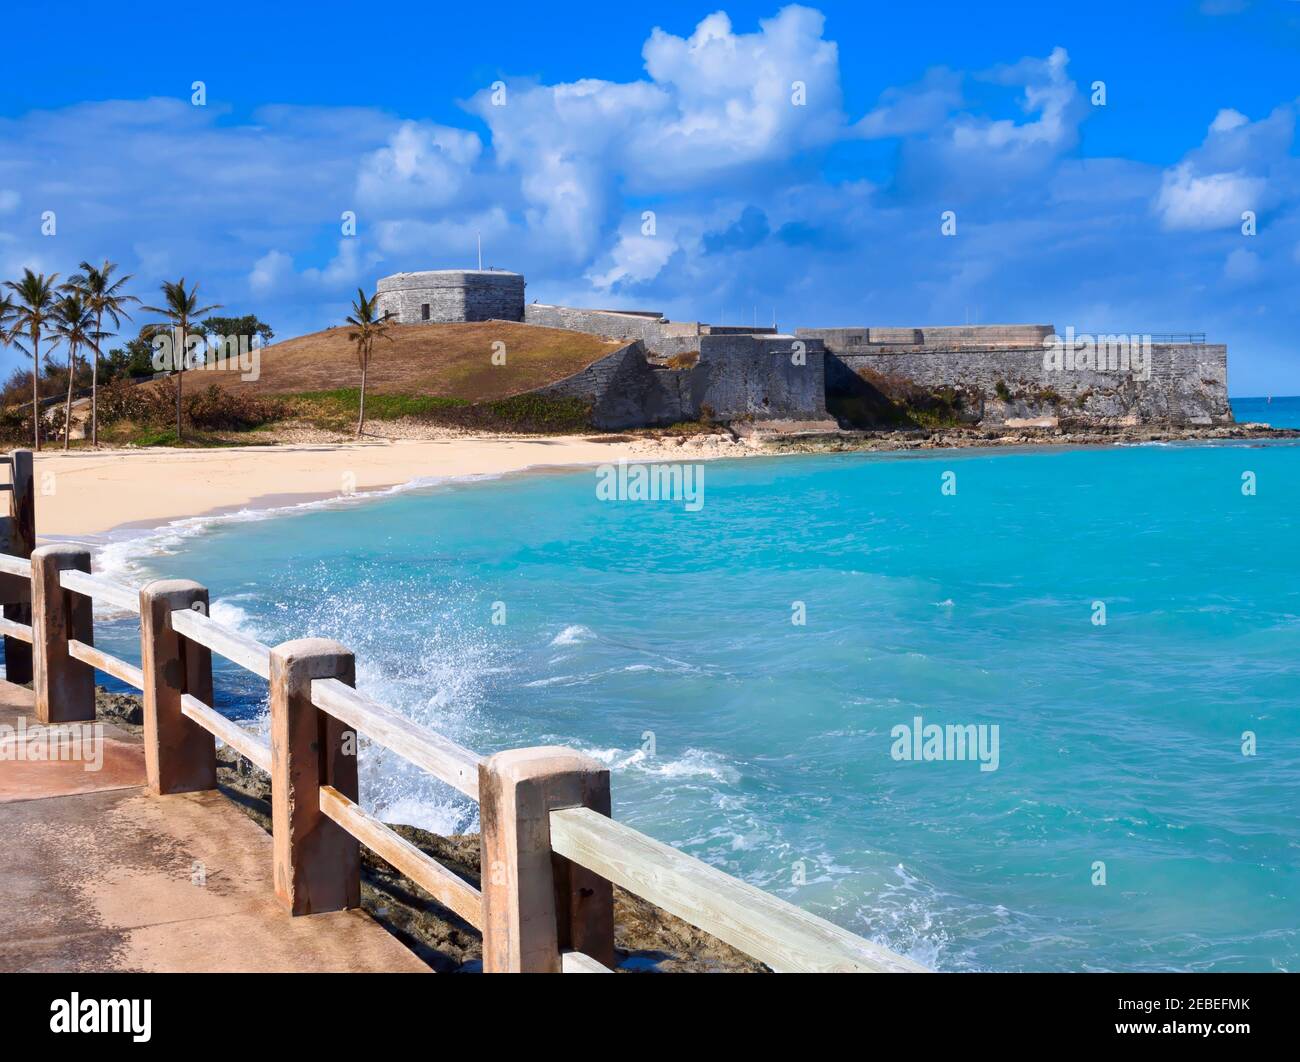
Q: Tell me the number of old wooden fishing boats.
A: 0